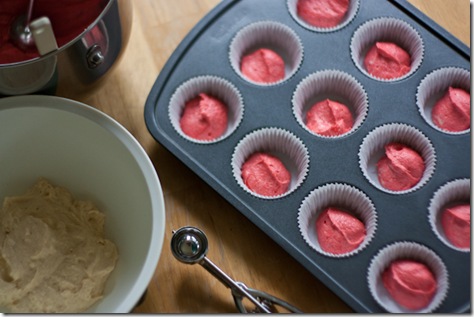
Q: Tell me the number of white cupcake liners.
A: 11